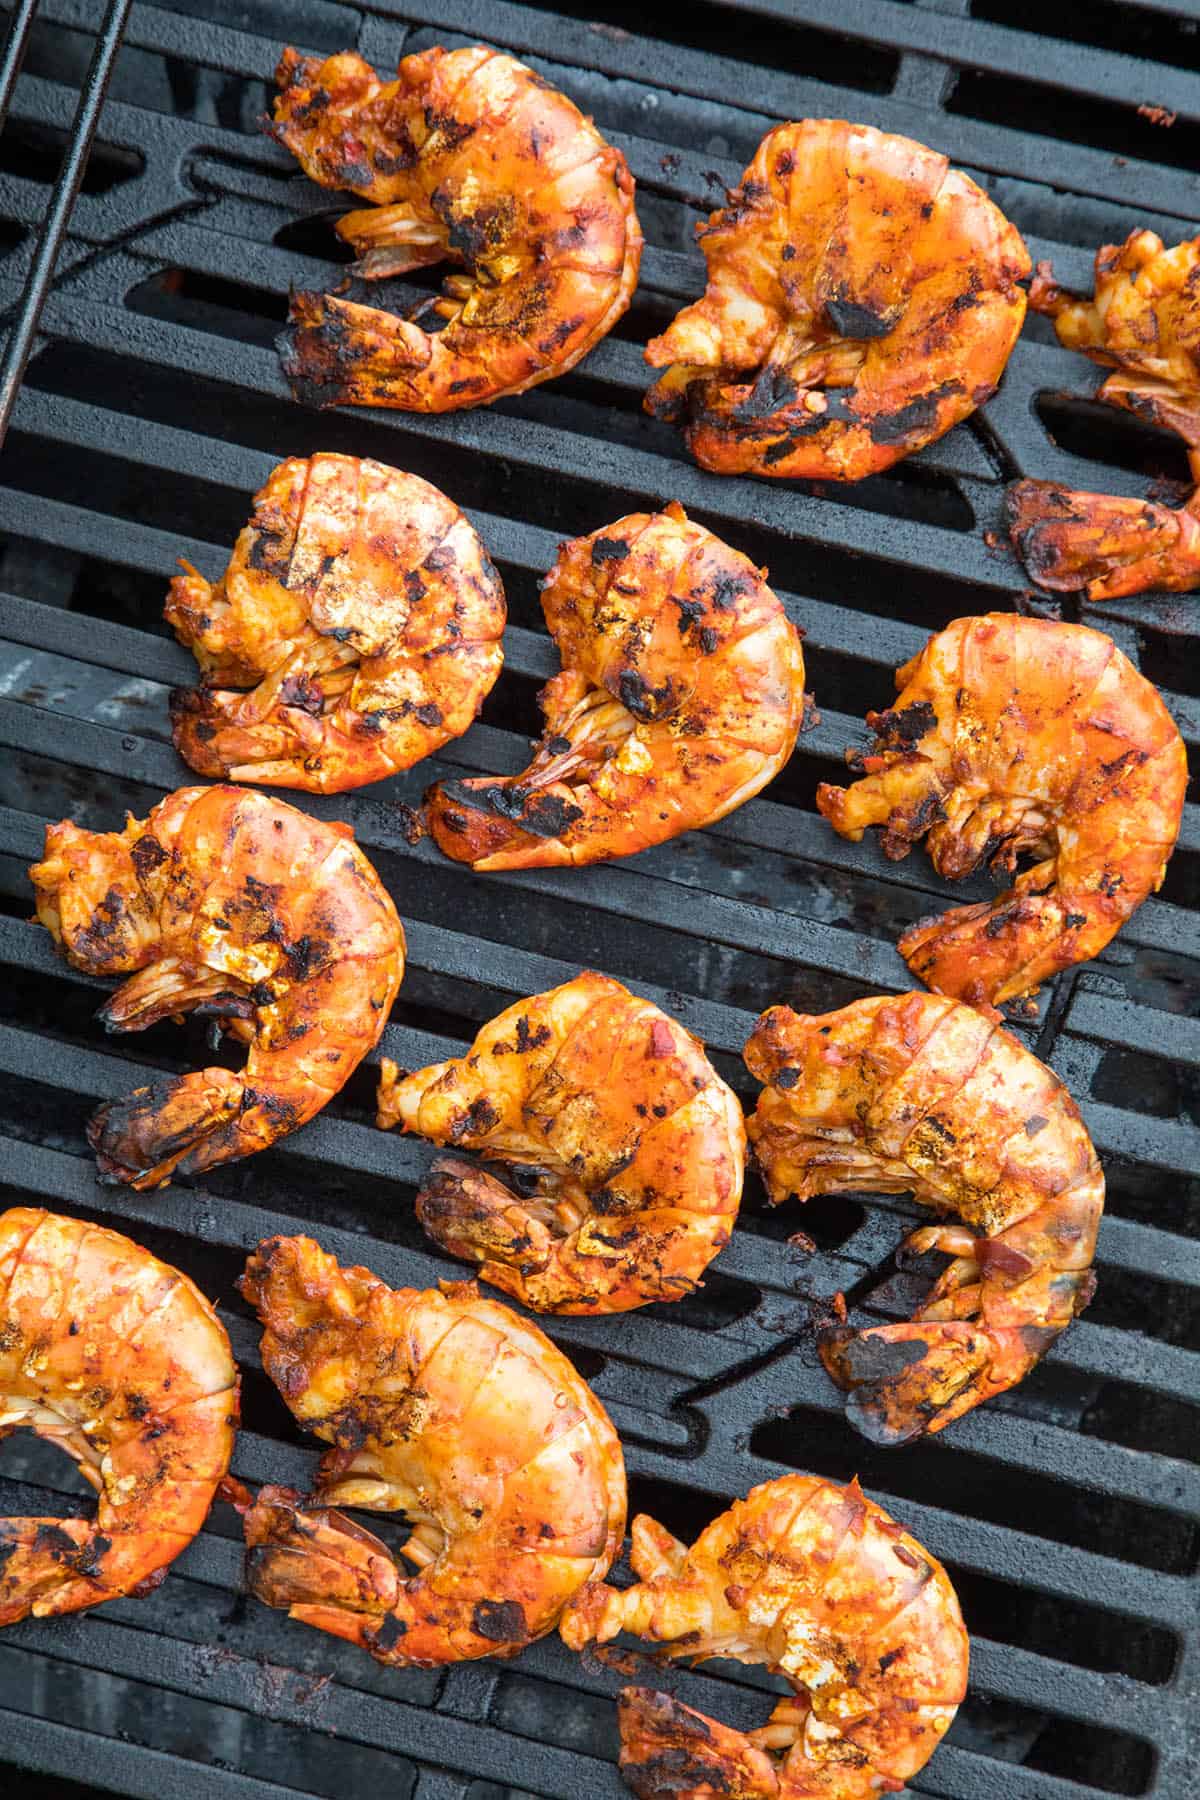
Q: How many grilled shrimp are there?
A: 12